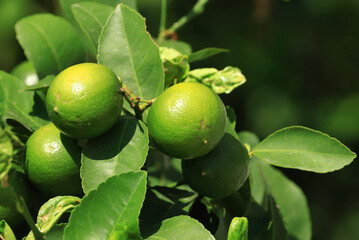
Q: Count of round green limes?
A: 4